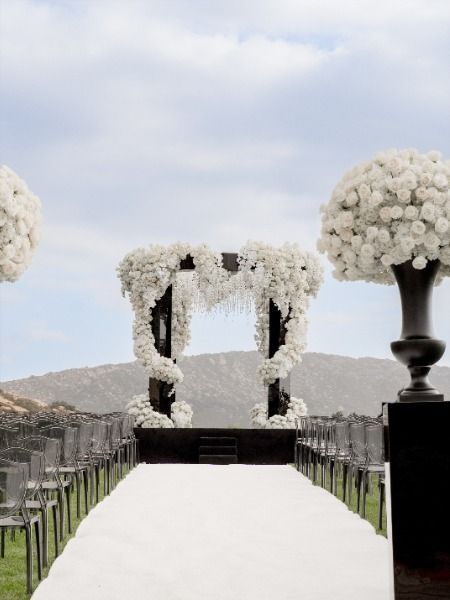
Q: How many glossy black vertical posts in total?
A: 2